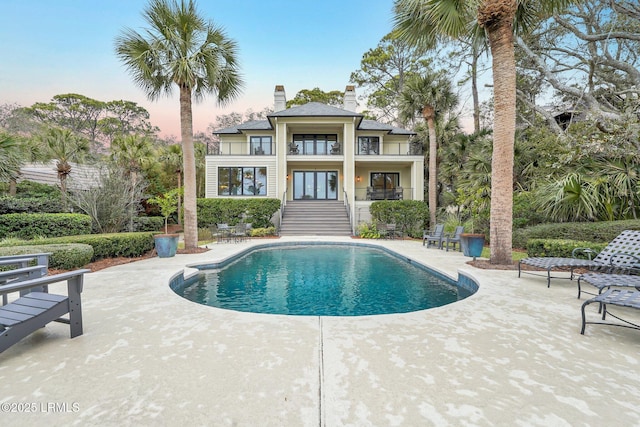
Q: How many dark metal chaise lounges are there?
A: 3